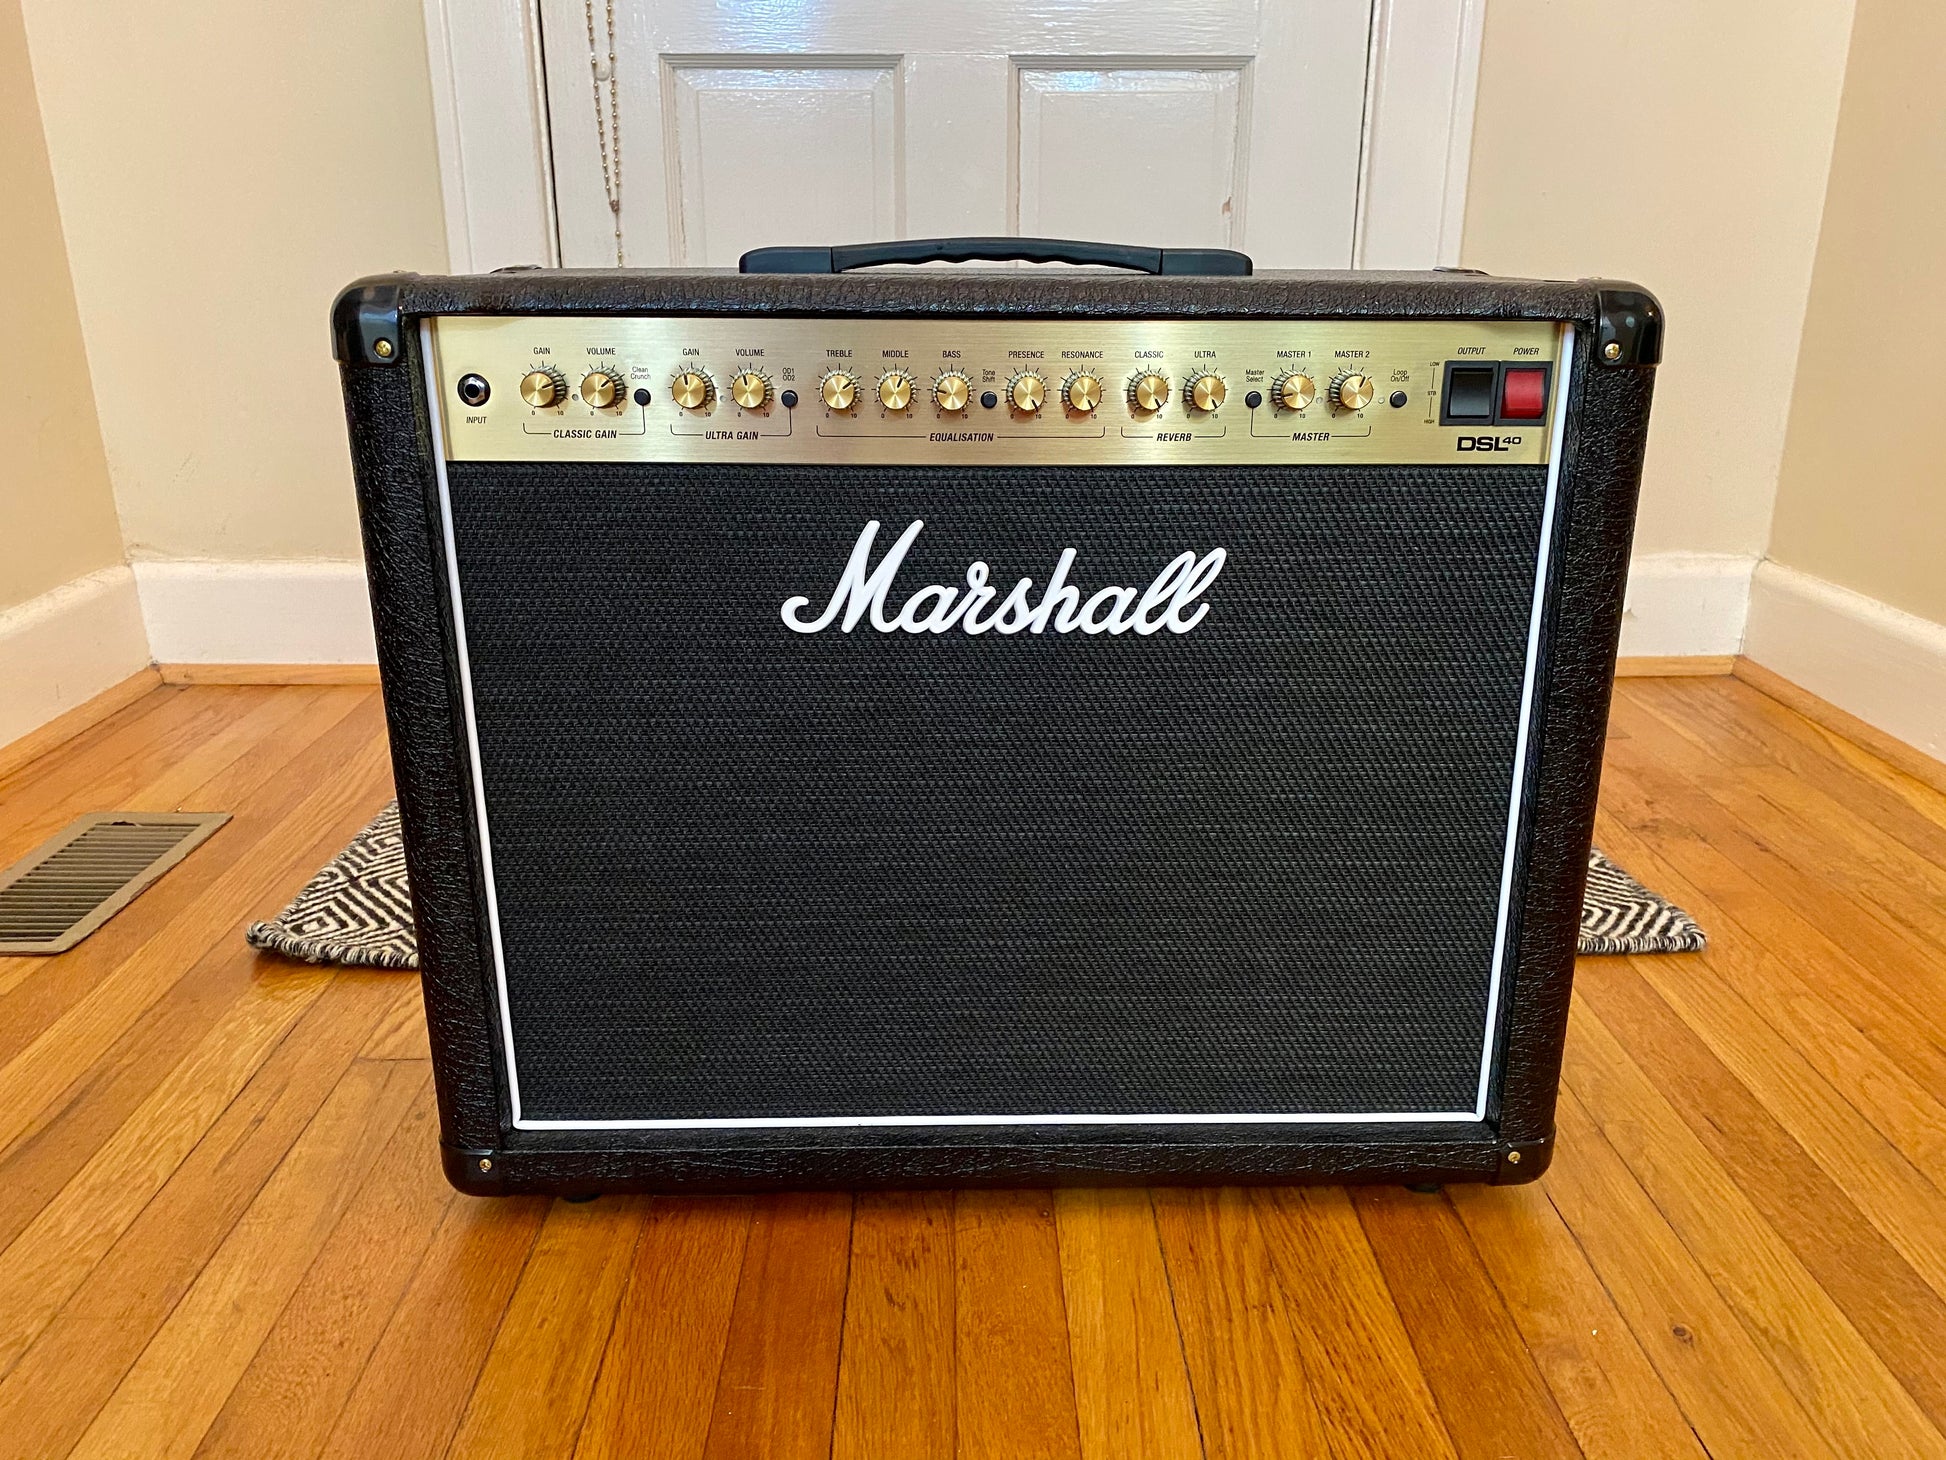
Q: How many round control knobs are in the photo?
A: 13